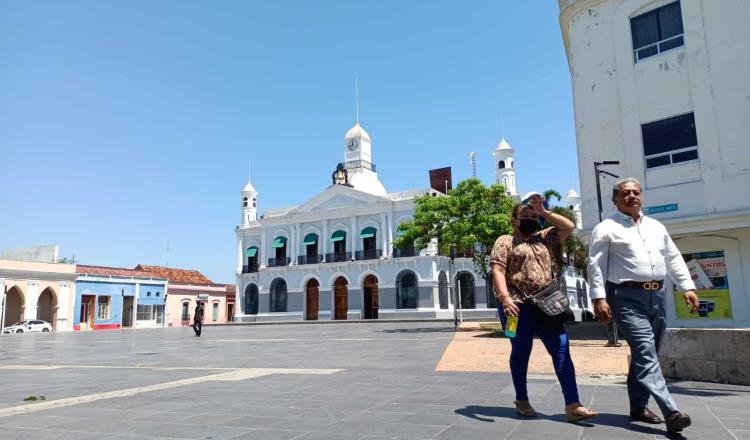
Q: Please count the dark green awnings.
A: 5